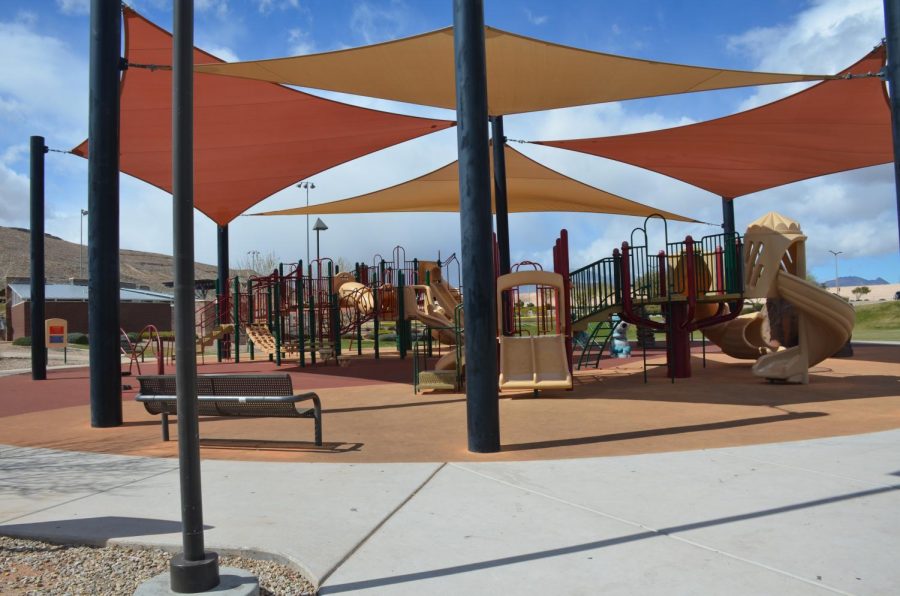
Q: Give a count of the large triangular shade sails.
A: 4